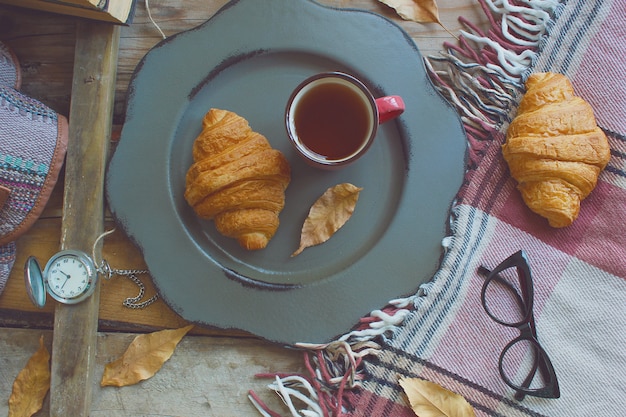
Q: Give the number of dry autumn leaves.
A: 5